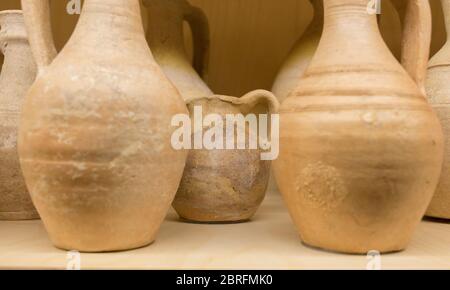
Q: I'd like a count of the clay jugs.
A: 7